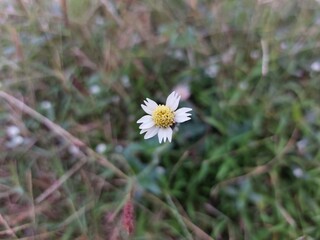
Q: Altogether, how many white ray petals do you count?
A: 6